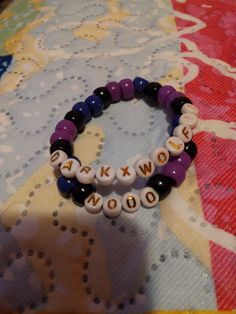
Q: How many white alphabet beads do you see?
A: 15